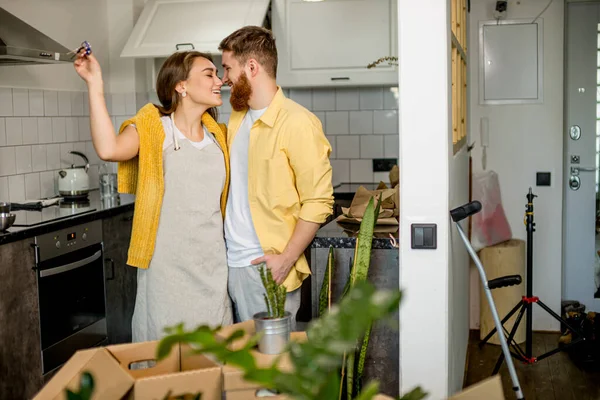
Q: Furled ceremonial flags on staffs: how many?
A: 0